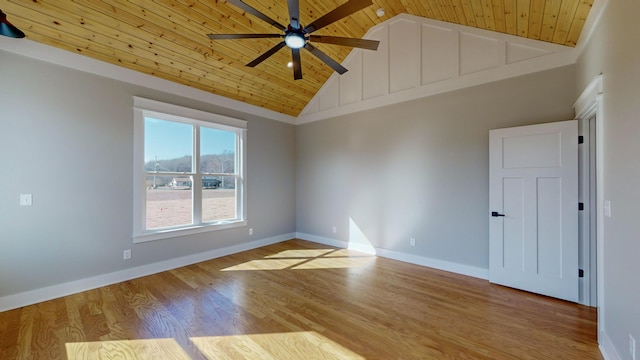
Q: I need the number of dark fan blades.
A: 8